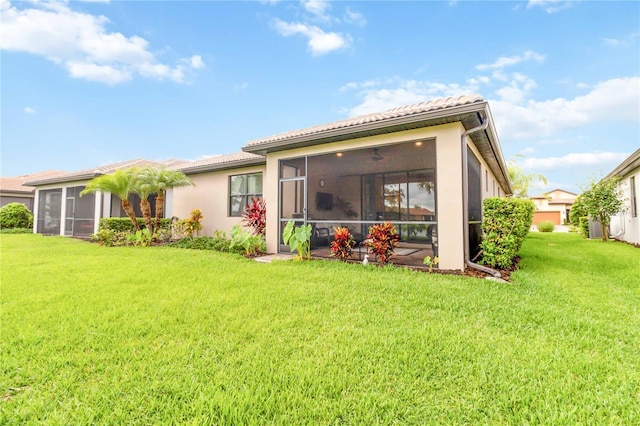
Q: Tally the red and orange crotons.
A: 2